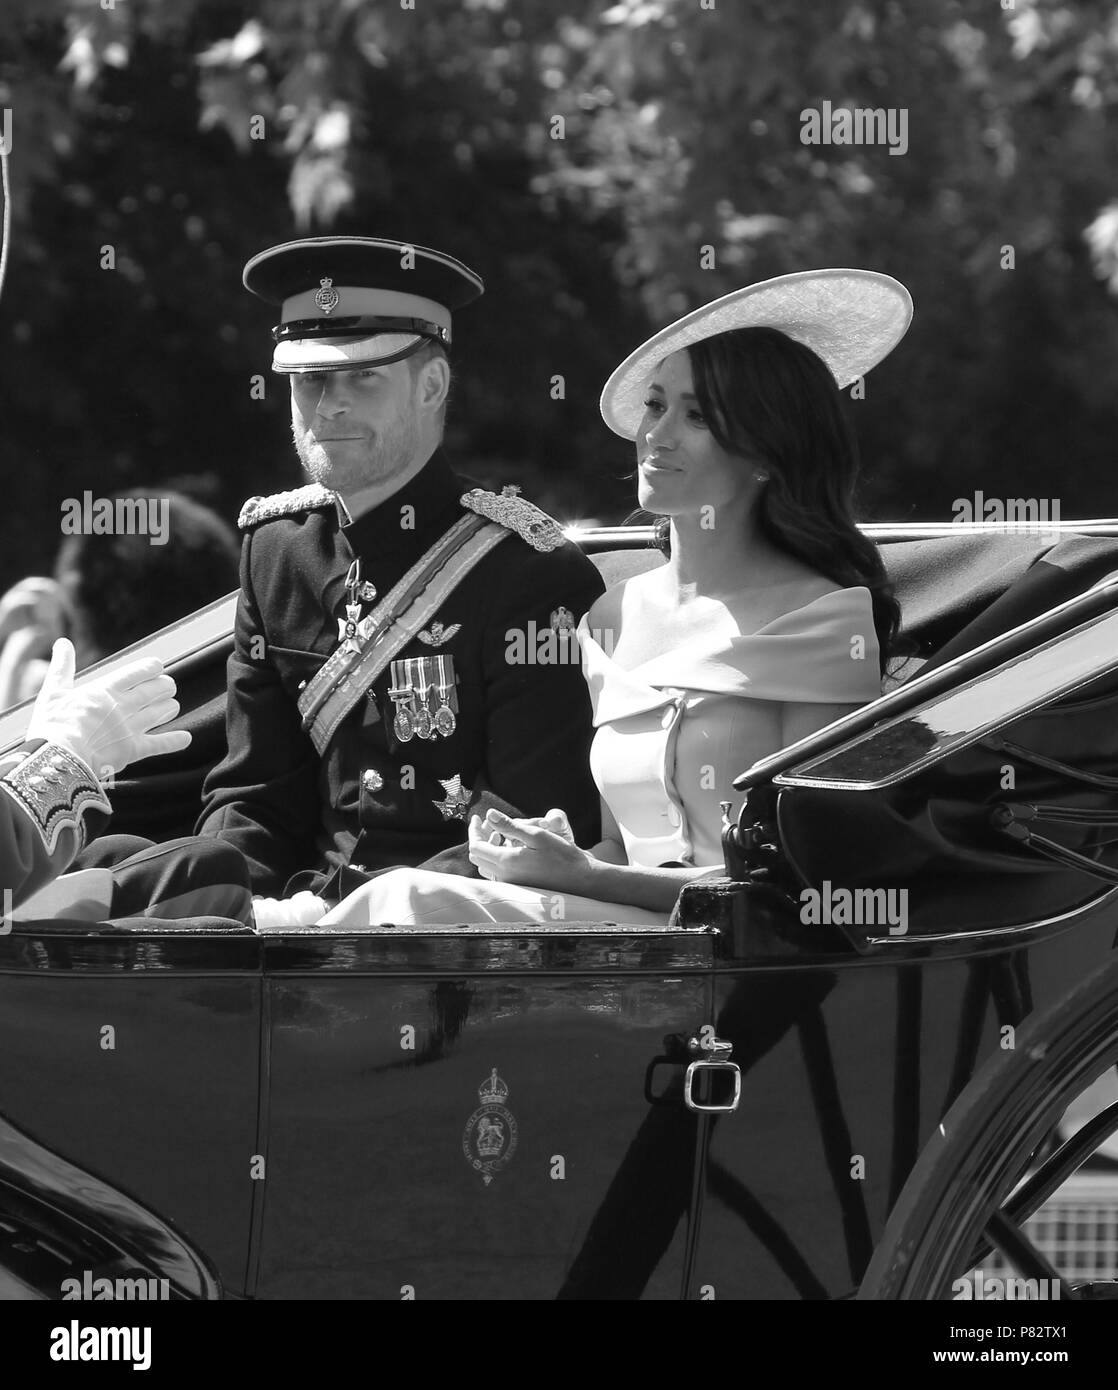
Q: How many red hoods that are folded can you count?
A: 0